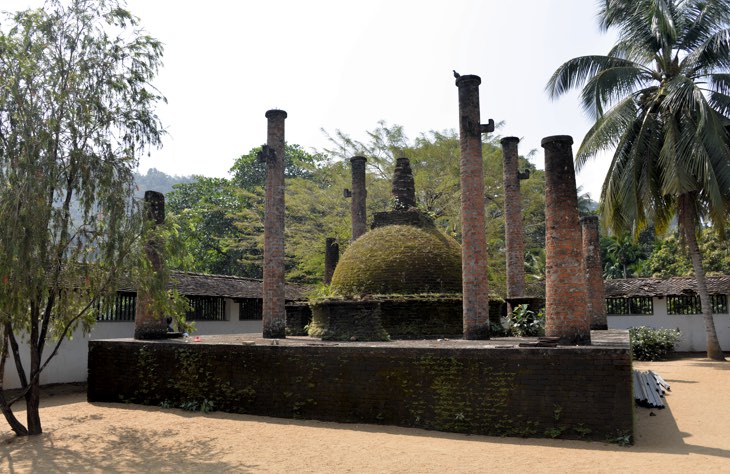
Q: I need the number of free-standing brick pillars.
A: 8